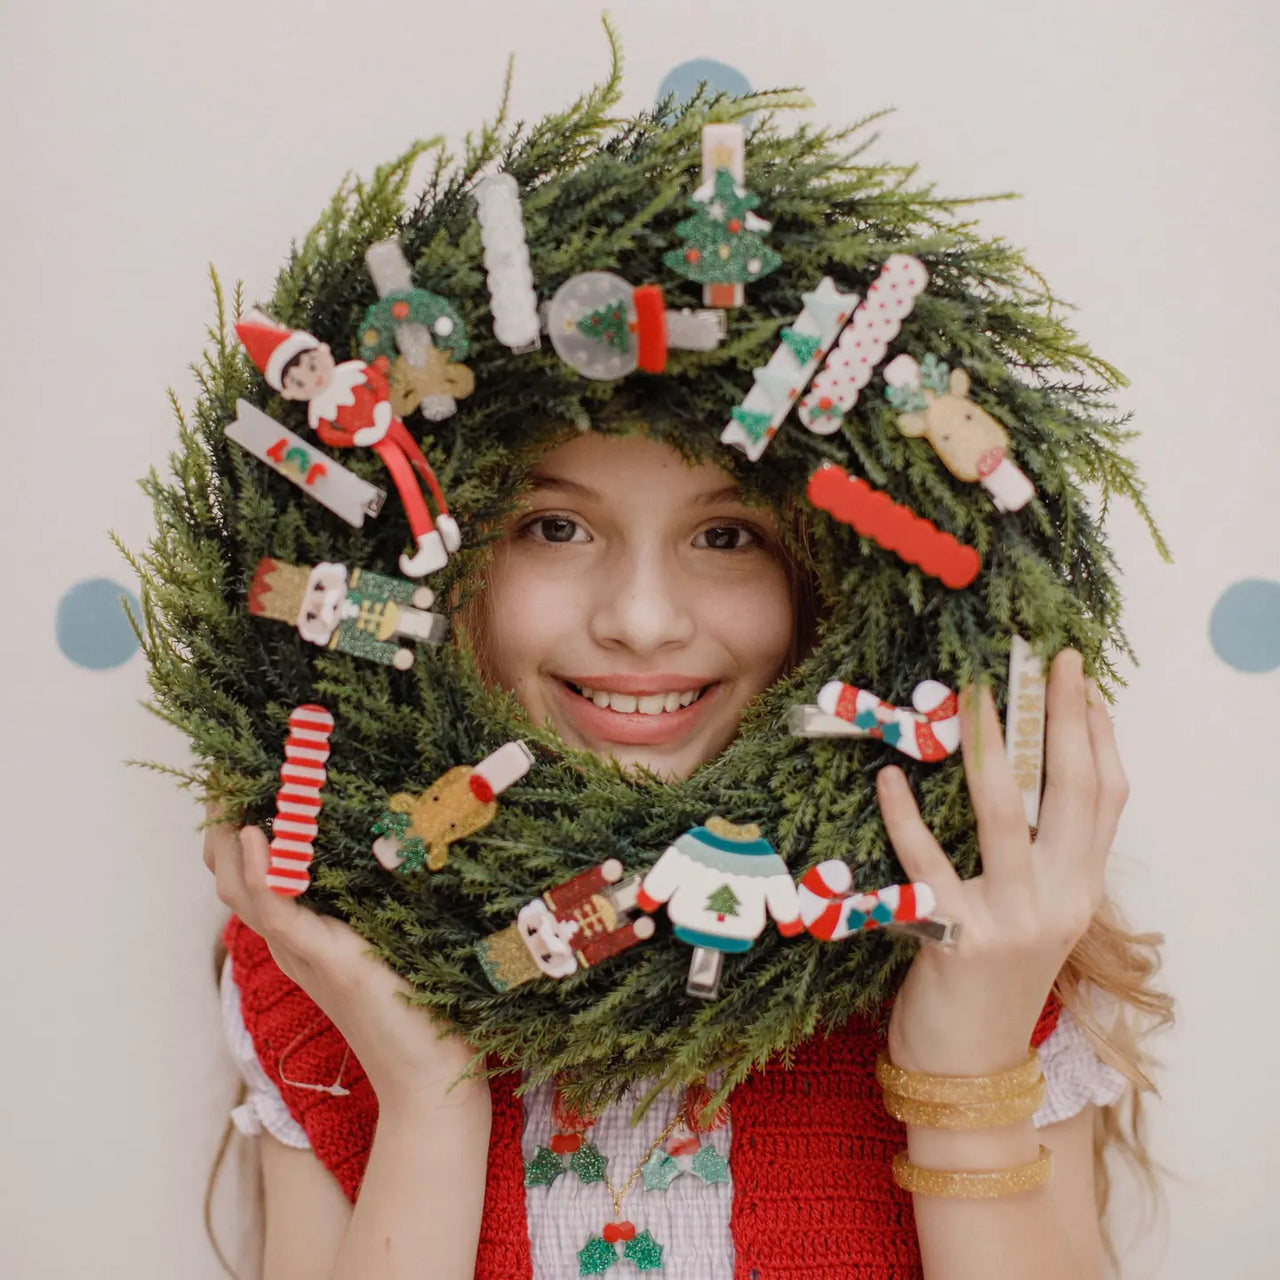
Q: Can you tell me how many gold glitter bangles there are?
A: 3